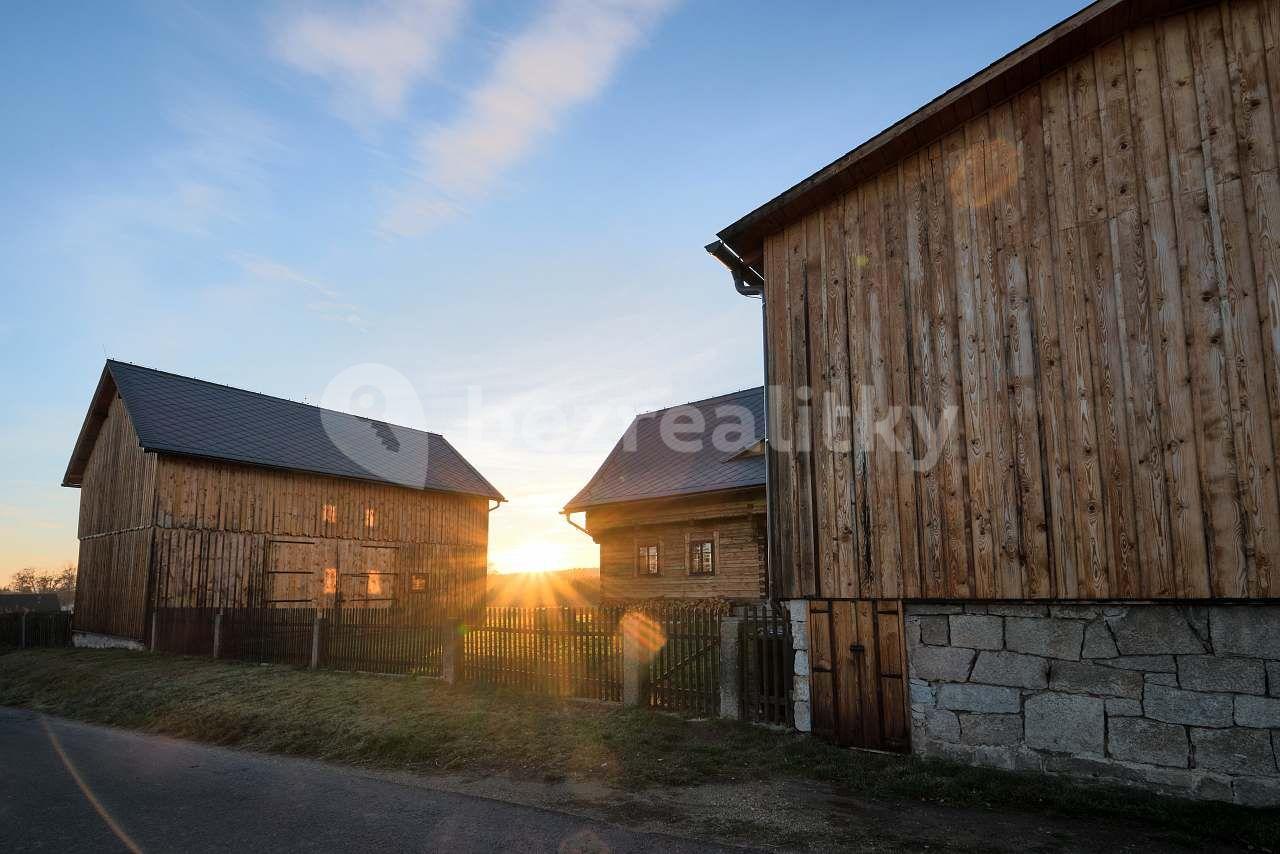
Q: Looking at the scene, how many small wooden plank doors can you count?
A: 1